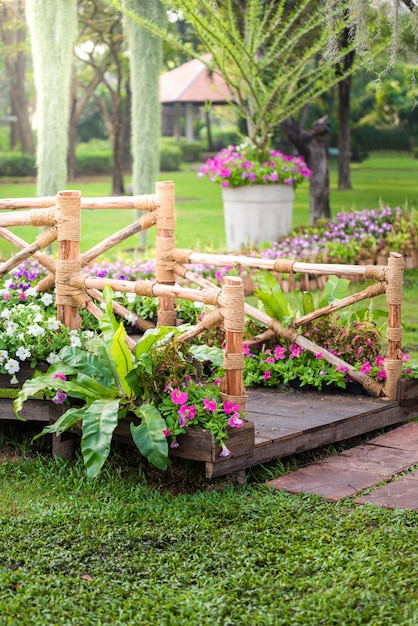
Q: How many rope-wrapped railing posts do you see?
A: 4